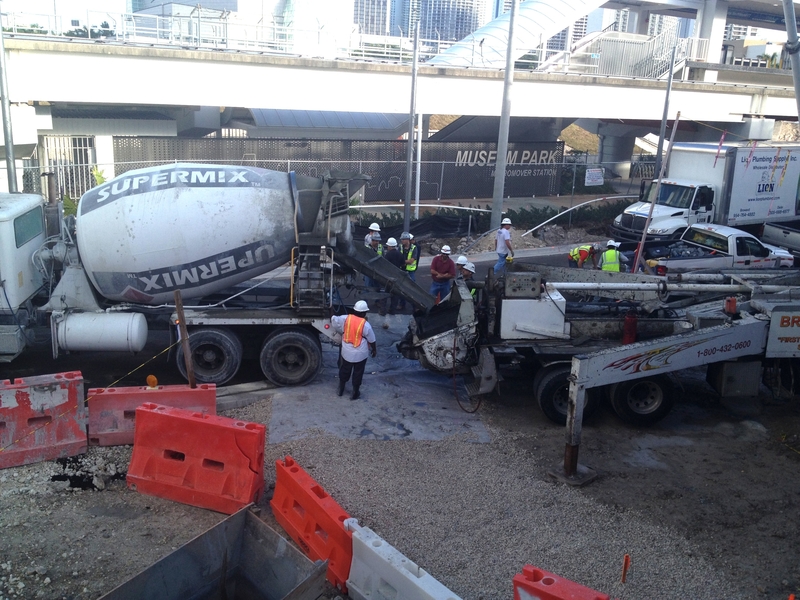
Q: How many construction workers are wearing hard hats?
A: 12